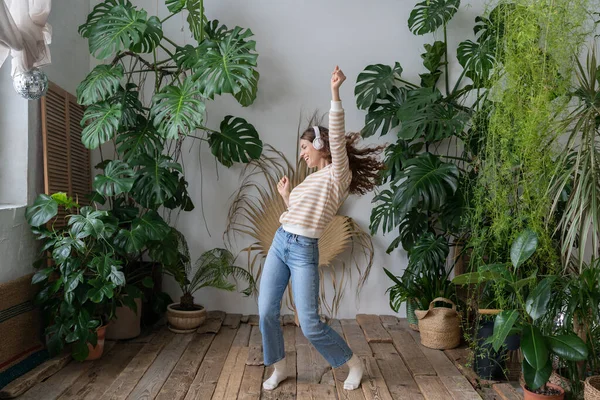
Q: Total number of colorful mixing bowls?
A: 0